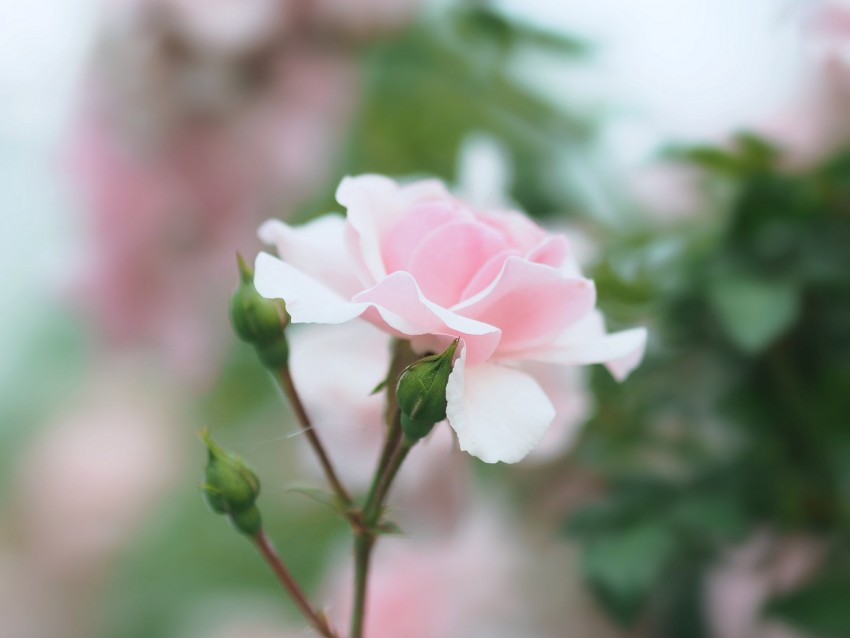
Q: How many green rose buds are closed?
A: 3